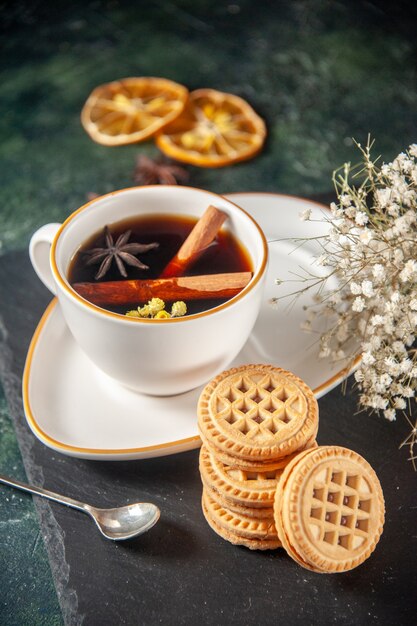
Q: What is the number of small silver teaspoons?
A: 1